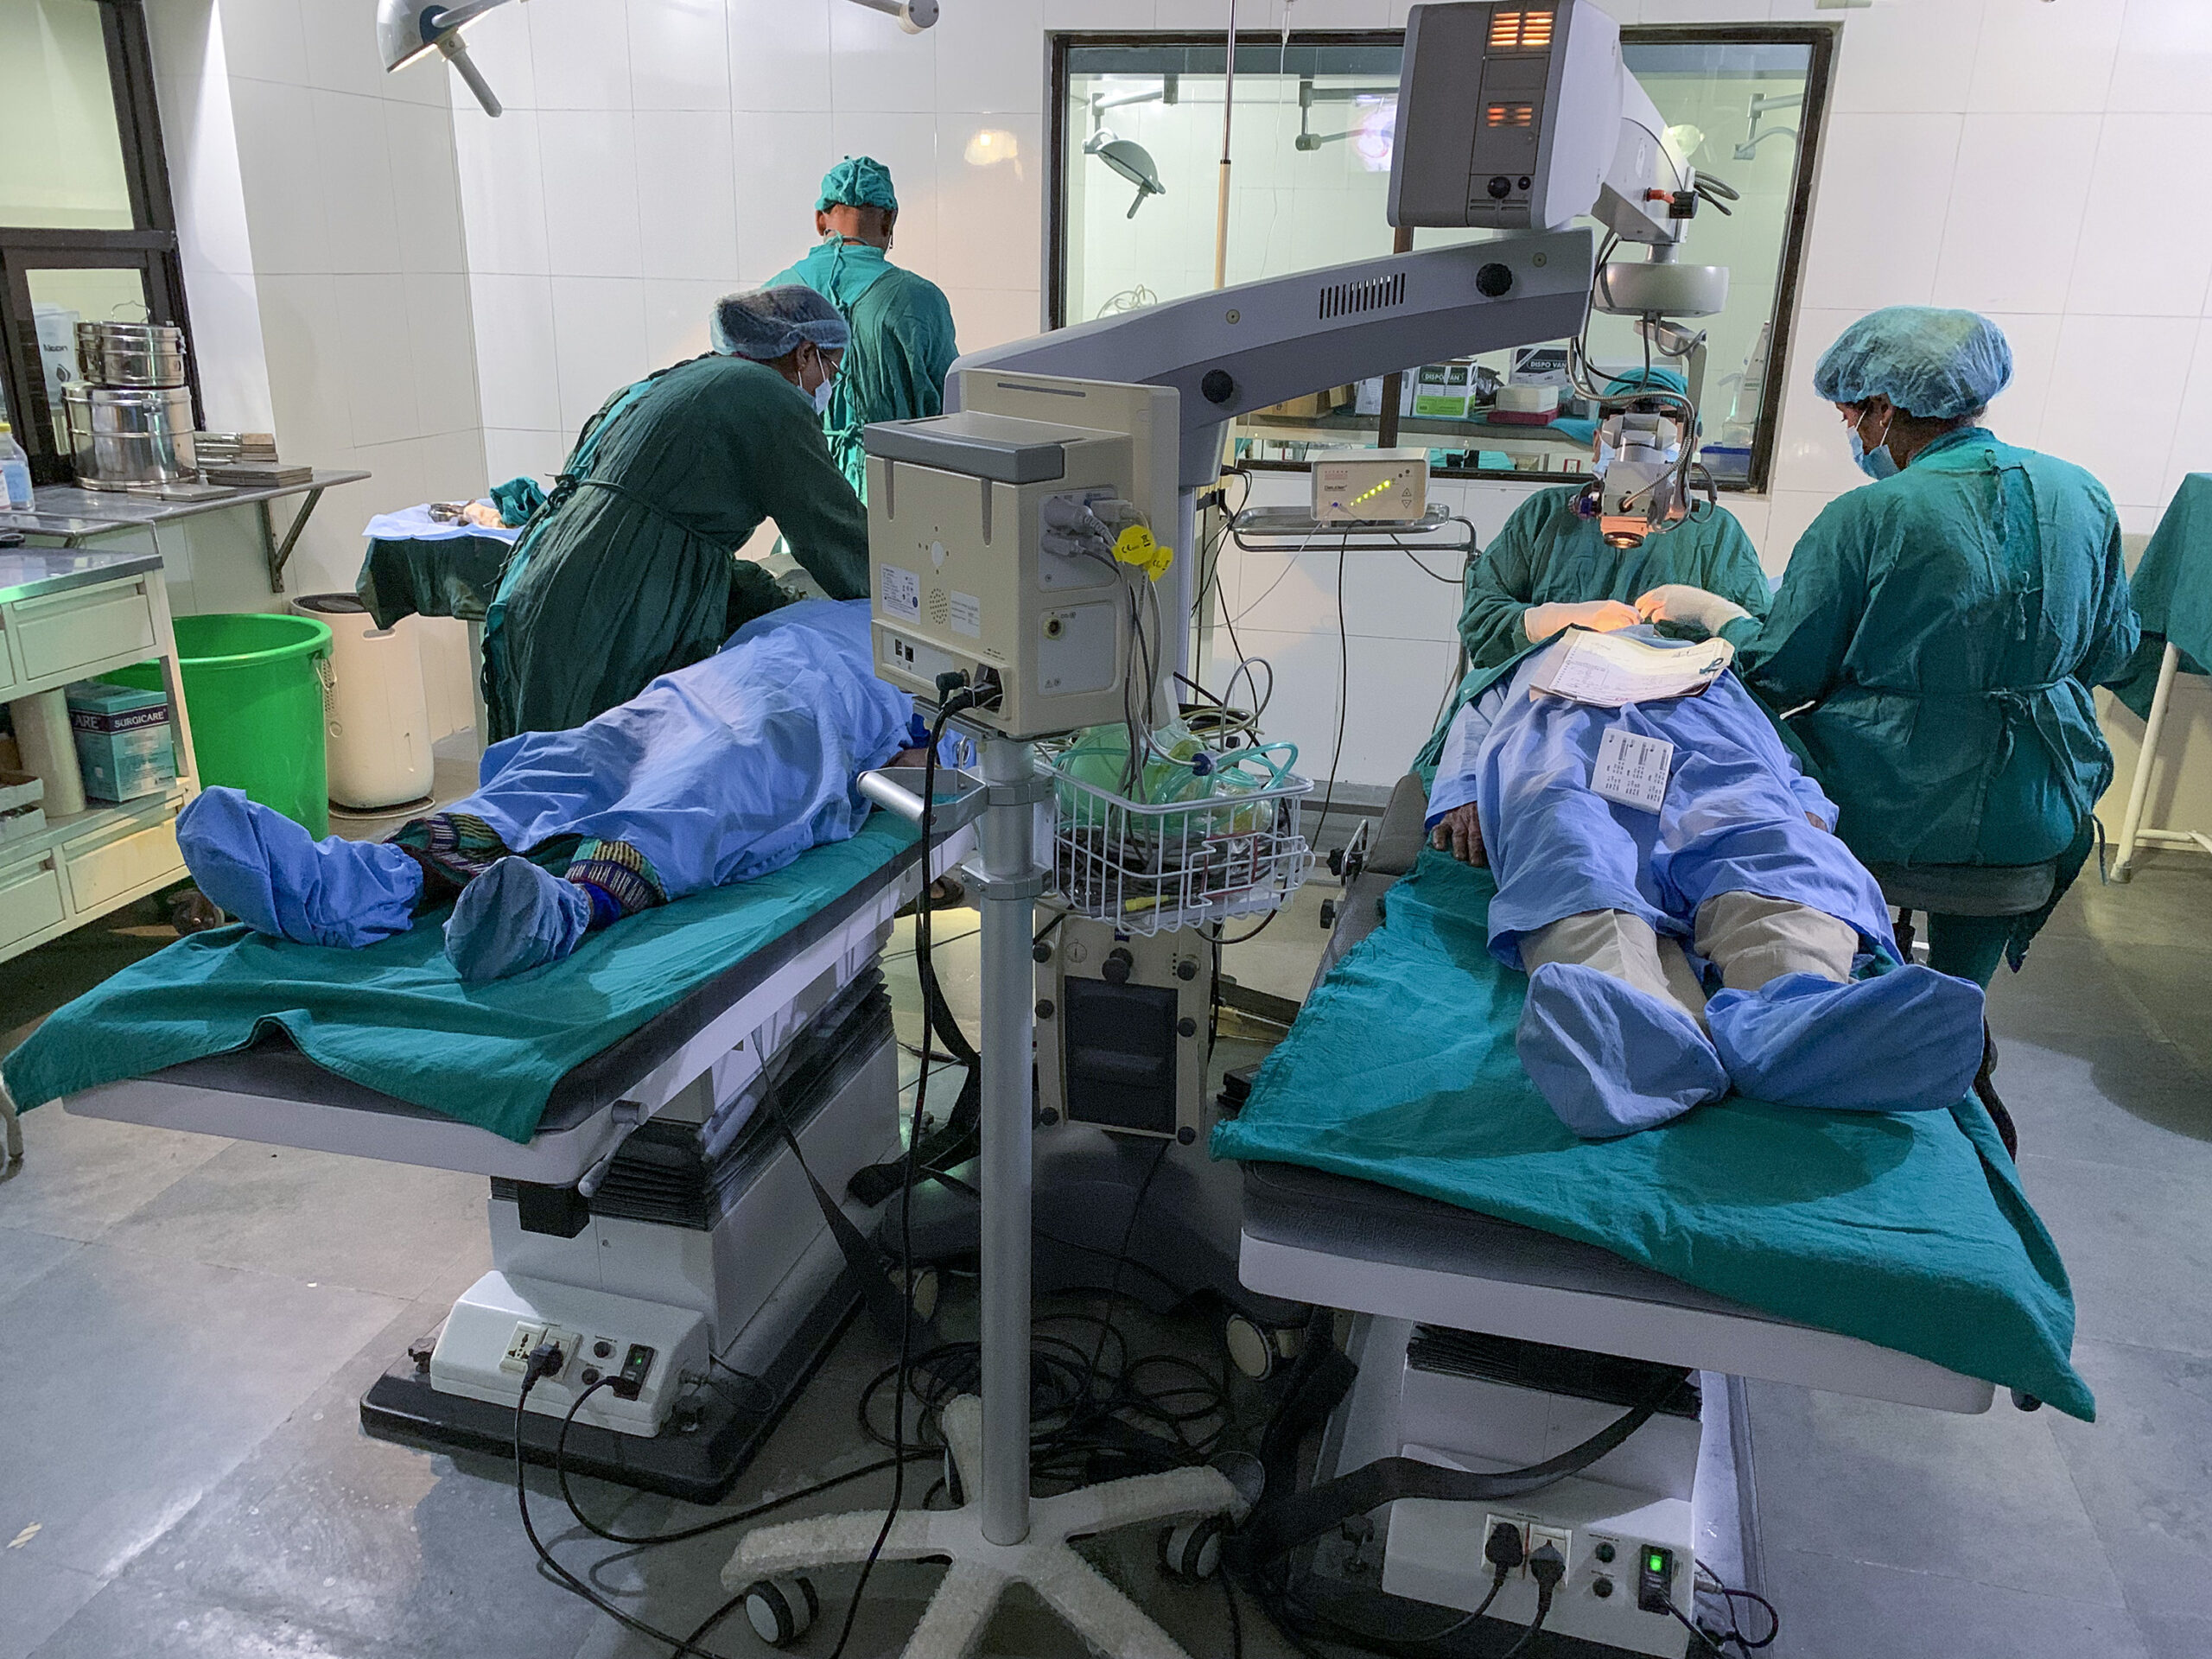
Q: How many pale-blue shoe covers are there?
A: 4